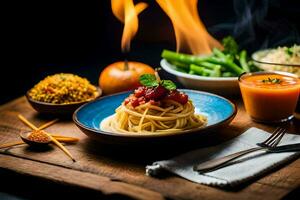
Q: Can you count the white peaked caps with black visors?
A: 0